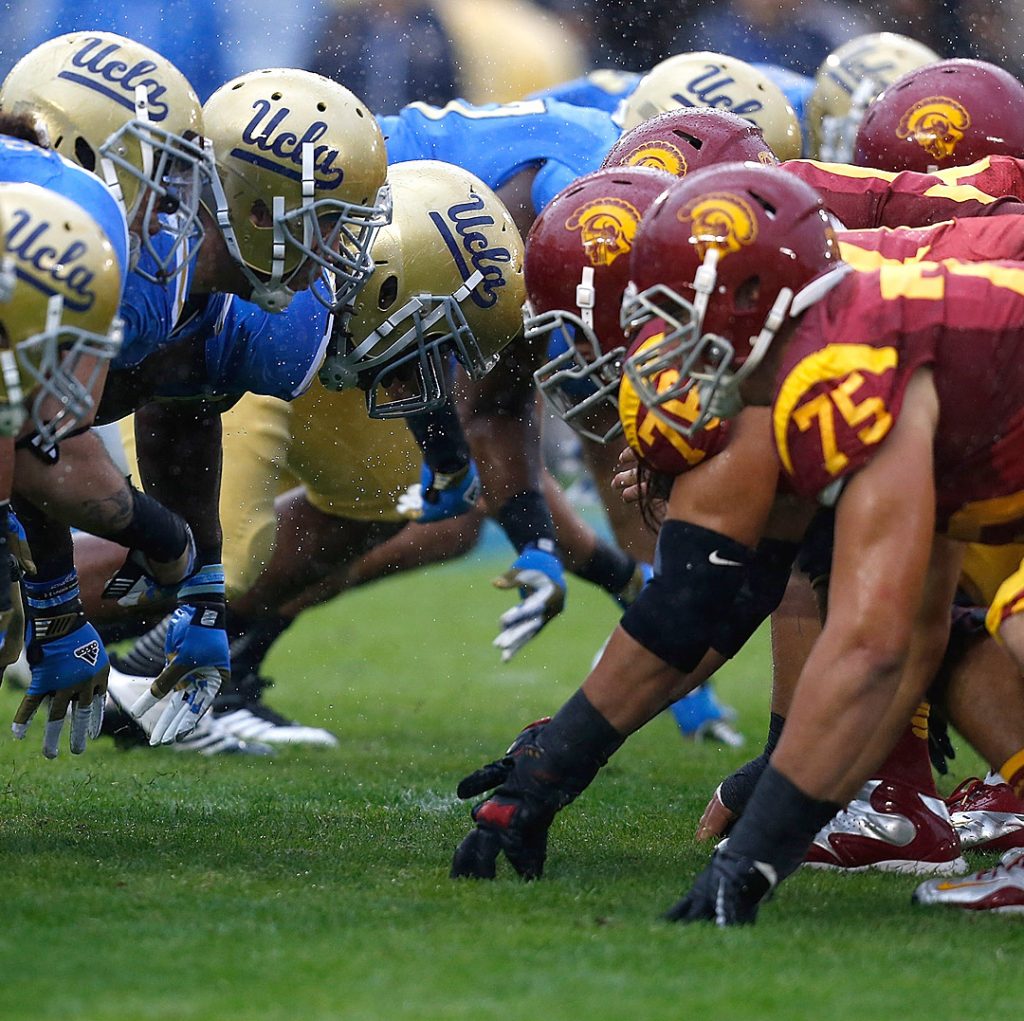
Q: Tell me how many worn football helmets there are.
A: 10